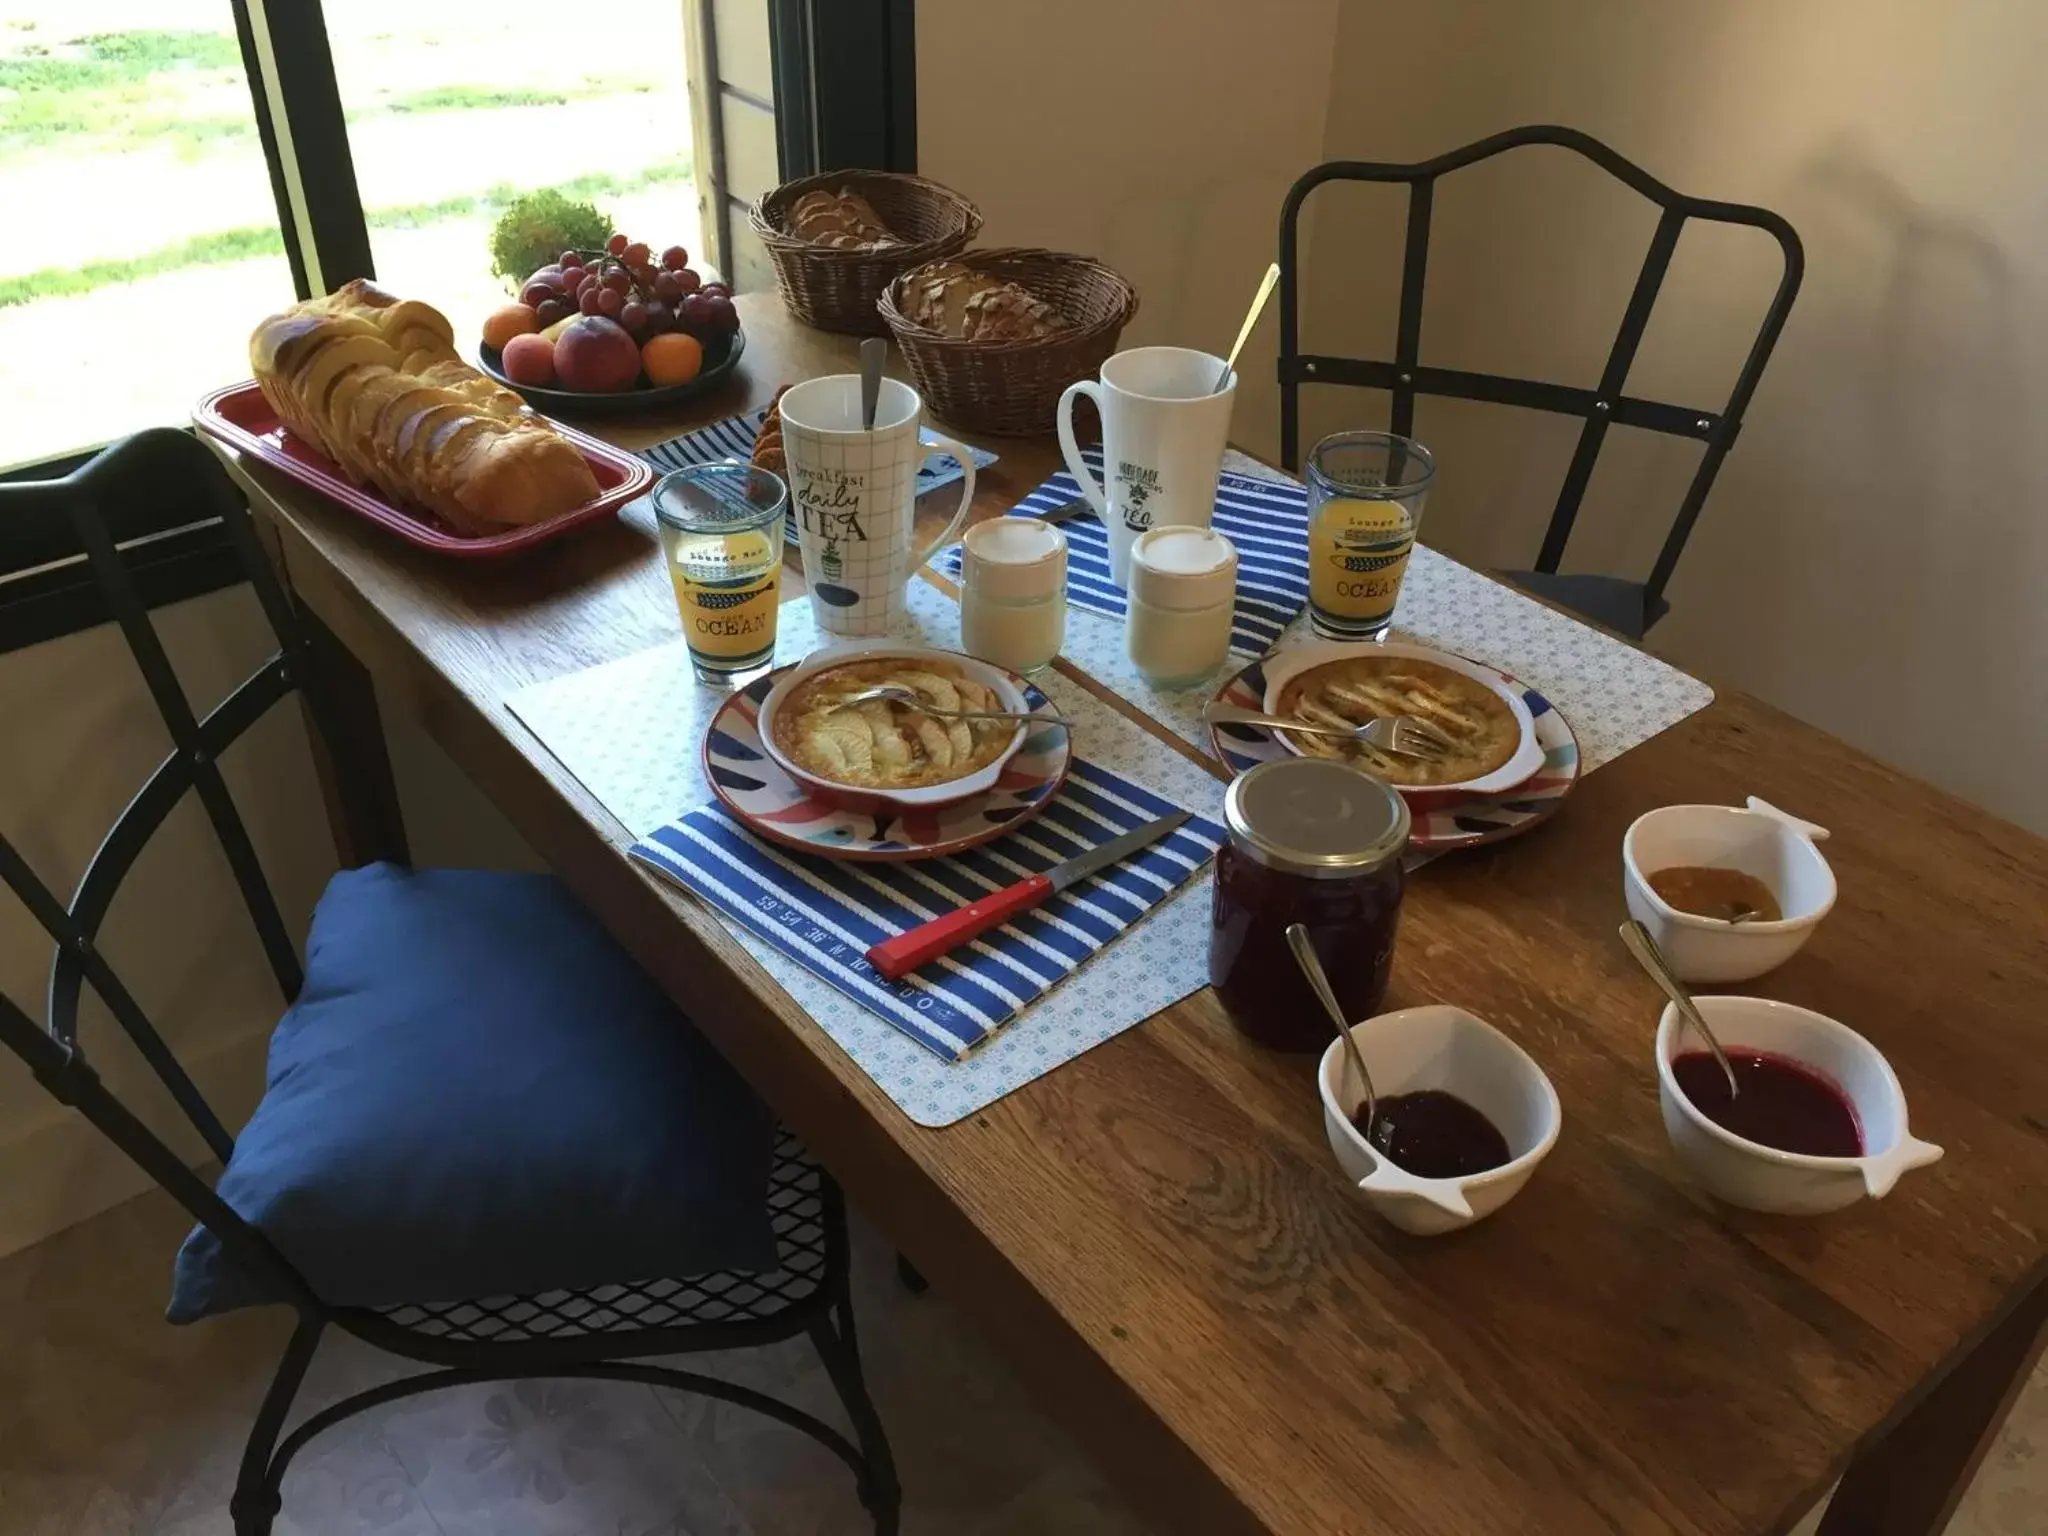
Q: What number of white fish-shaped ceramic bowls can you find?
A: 3